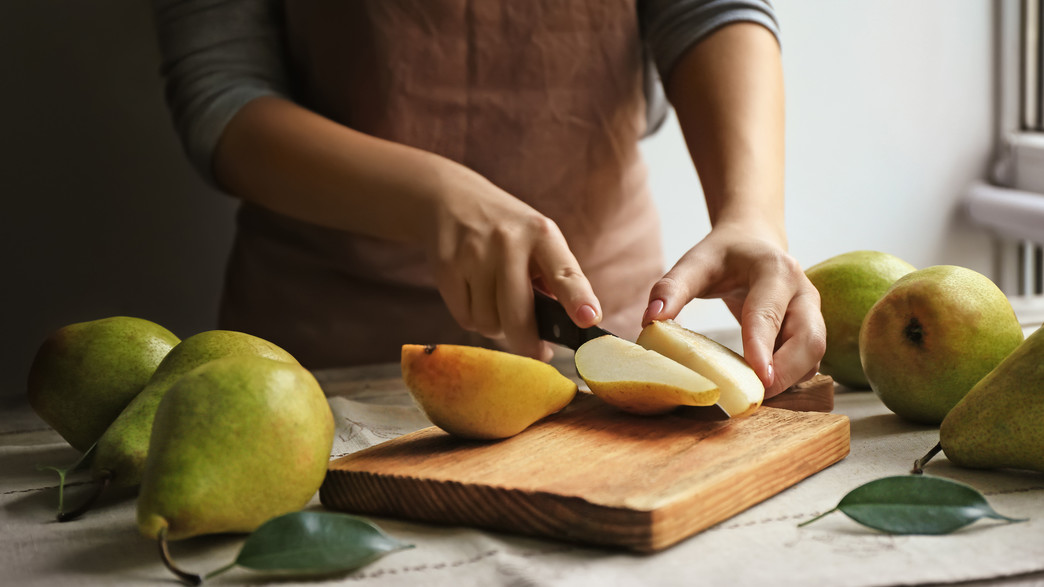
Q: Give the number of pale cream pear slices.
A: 2